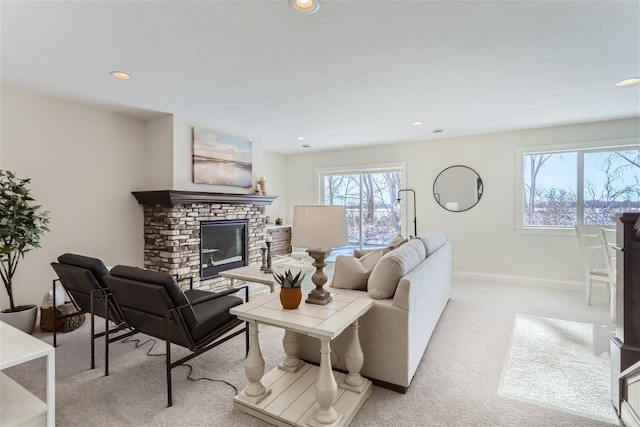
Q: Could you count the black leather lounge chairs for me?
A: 2